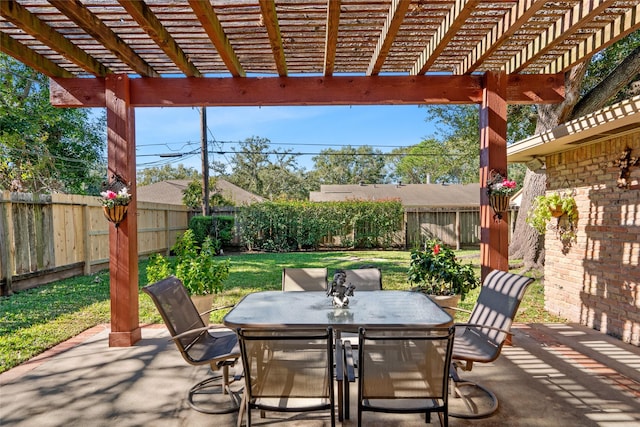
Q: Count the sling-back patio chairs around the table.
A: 6